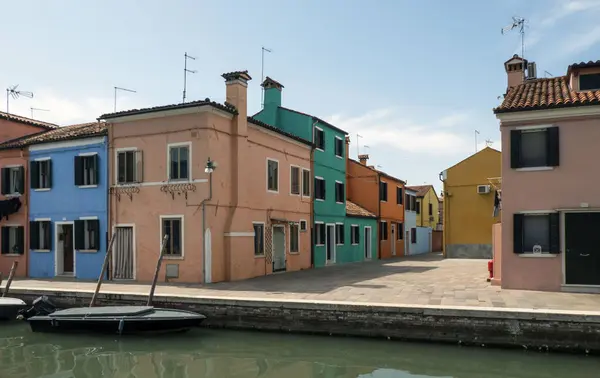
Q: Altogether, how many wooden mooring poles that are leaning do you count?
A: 3